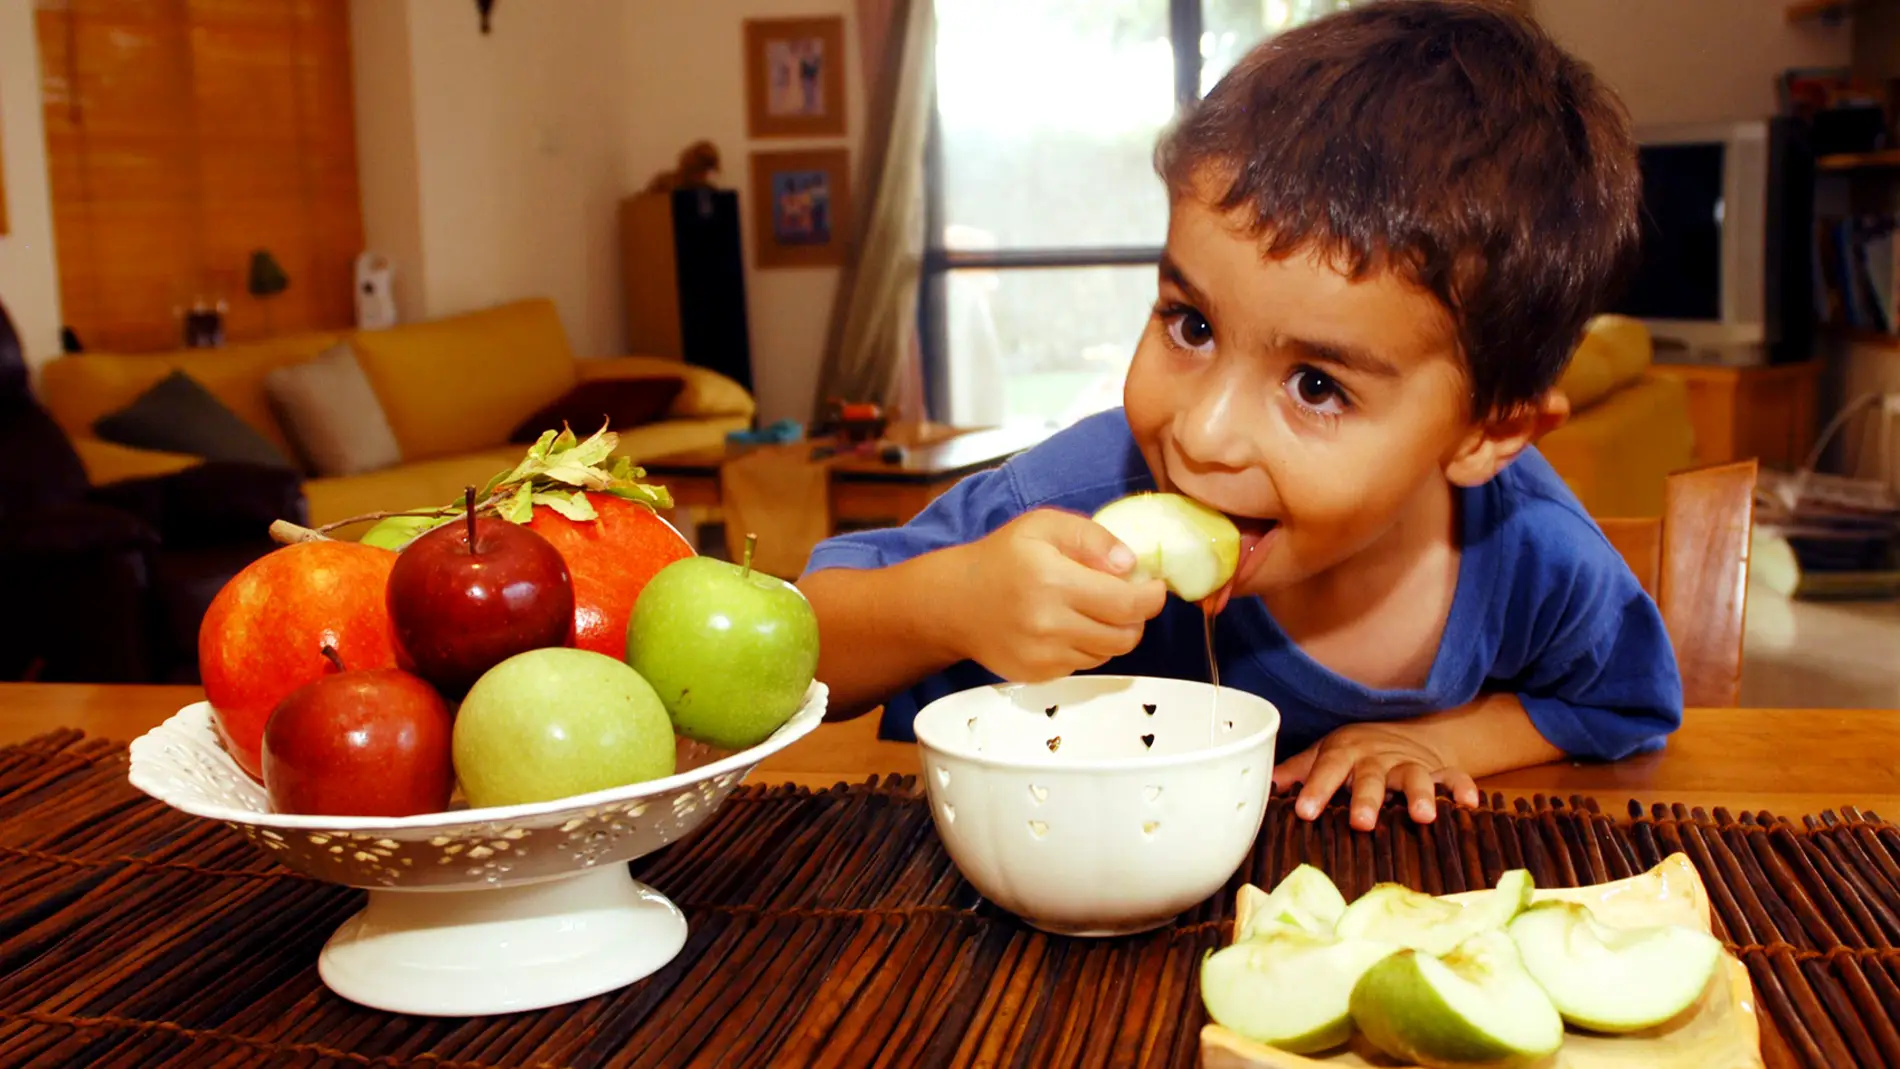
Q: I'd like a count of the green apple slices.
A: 6